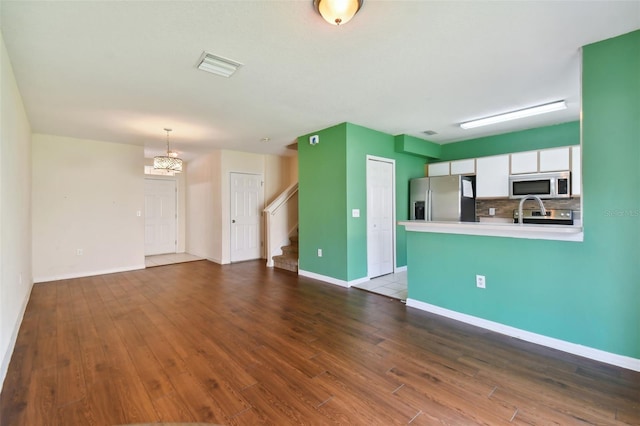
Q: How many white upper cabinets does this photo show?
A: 6